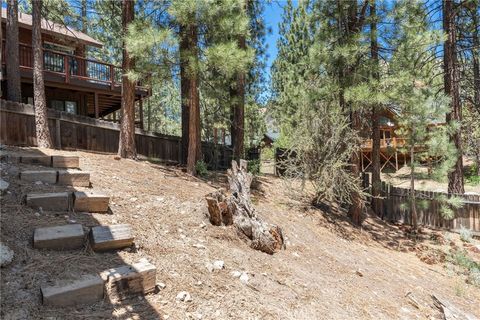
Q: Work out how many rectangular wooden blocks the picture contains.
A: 10